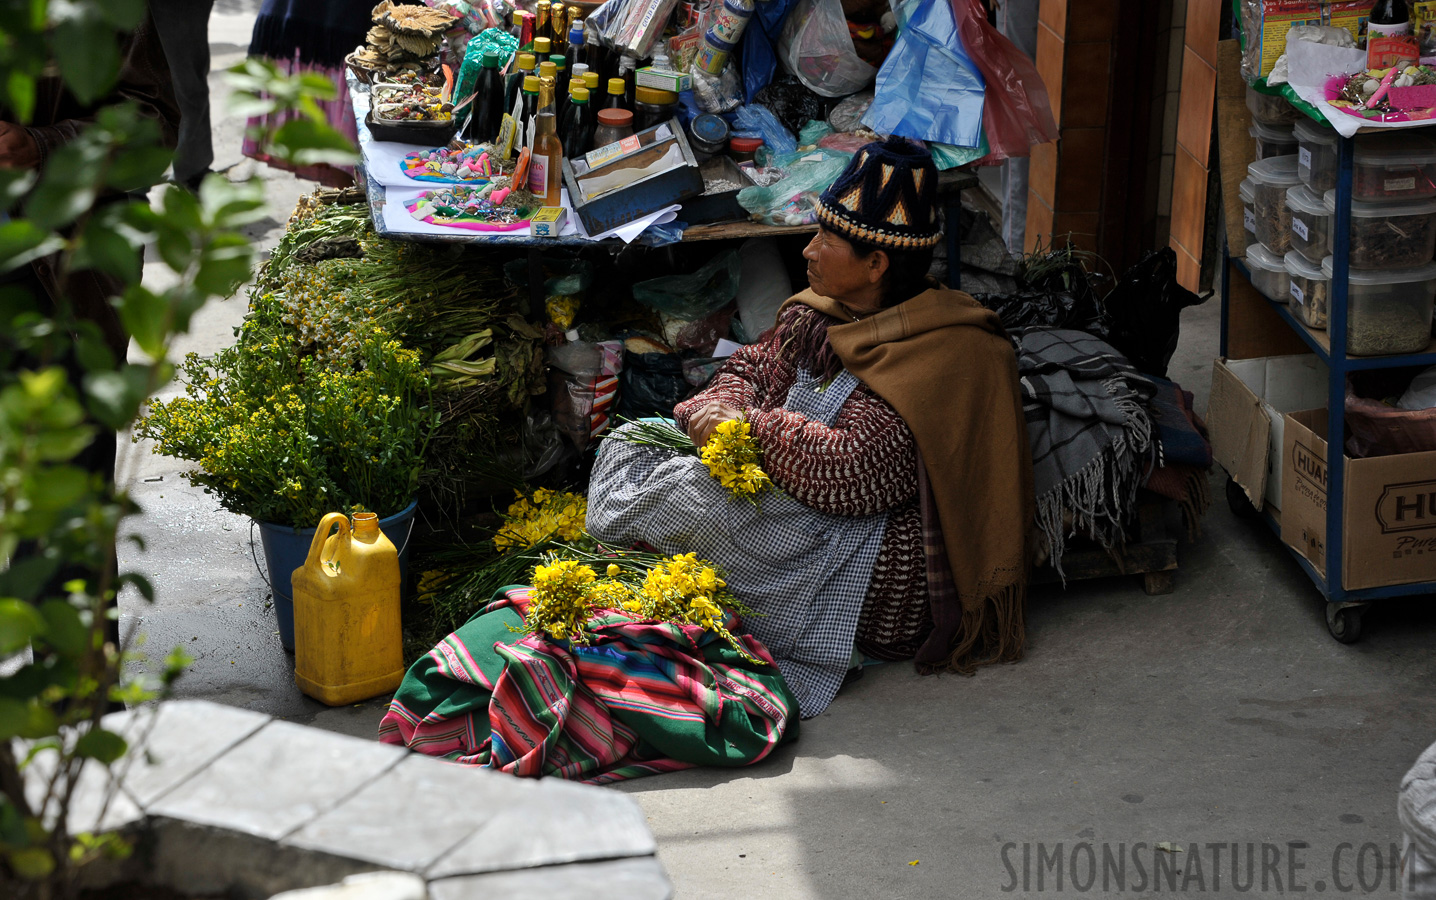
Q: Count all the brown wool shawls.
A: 1